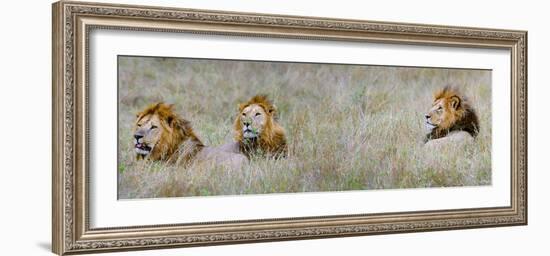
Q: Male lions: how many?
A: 3